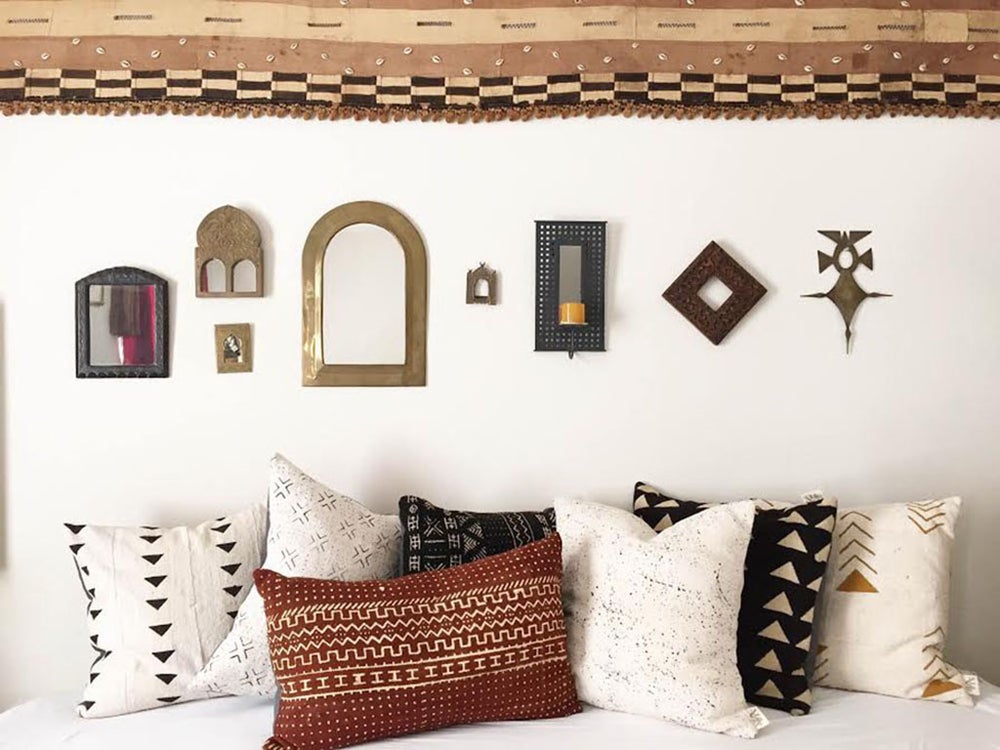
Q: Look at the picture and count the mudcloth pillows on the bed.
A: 7